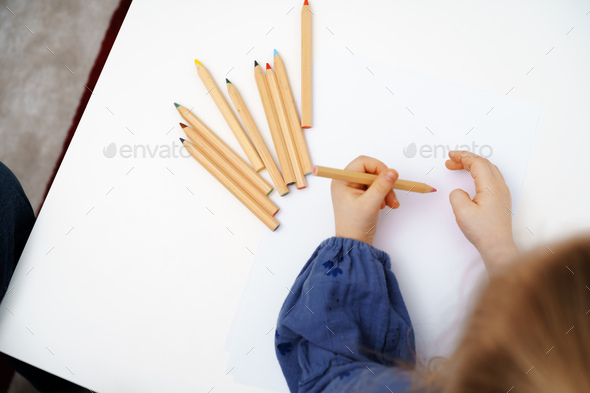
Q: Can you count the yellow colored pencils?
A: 1